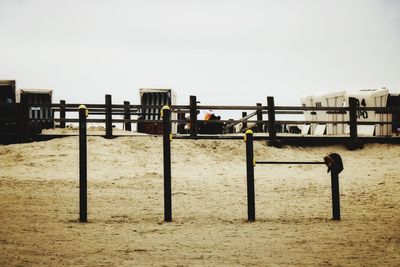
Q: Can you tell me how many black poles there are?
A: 4